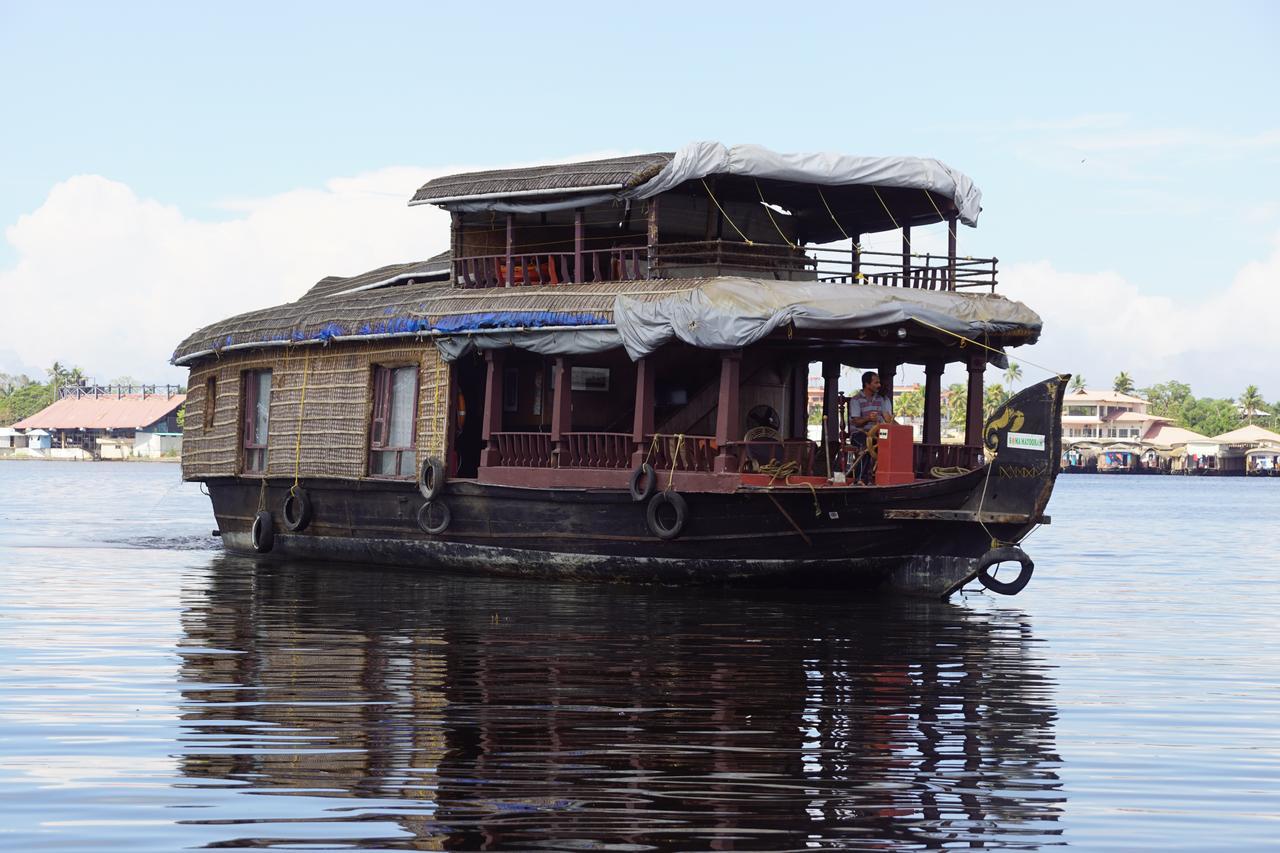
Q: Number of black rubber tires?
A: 7